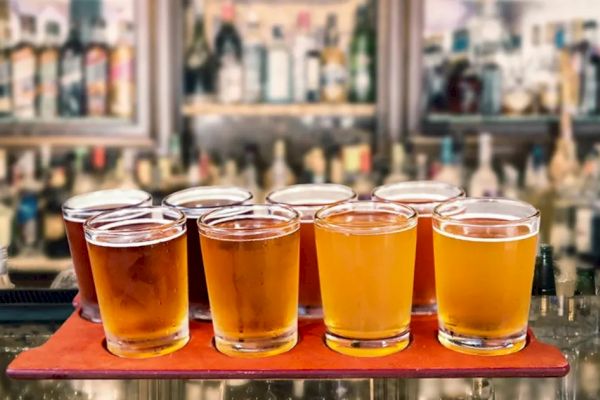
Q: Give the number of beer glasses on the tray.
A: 8